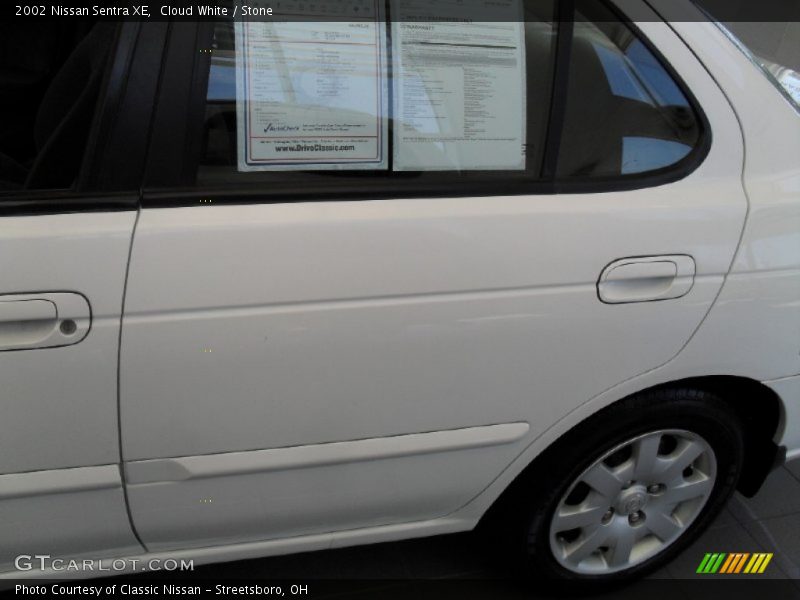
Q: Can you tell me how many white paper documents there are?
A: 2